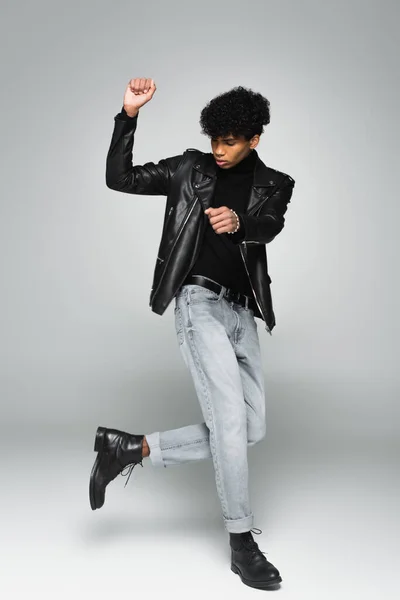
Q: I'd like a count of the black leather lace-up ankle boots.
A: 2